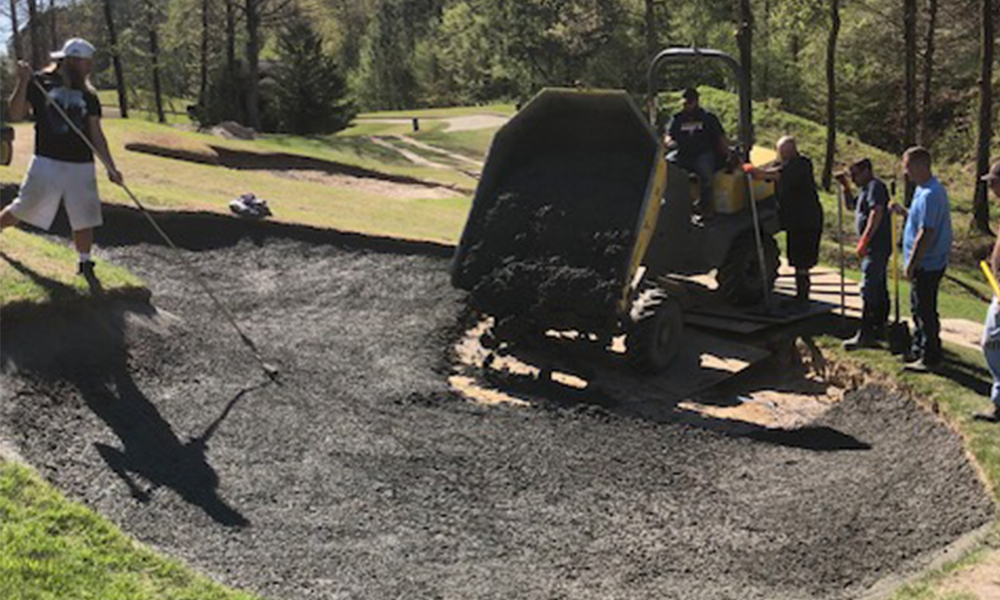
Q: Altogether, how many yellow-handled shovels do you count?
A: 2